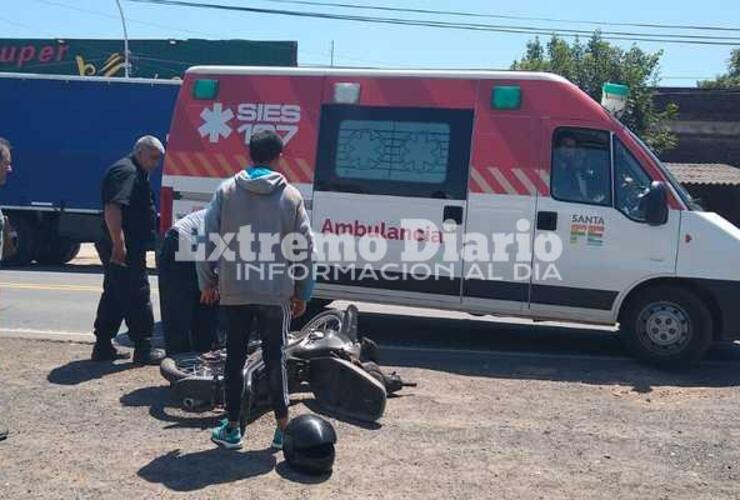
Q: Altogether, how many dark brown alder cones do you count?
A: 0